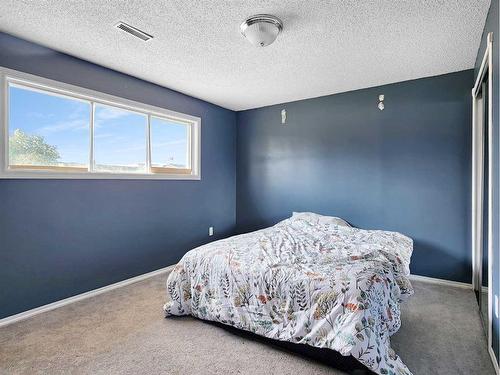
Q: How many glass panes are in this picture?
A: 3